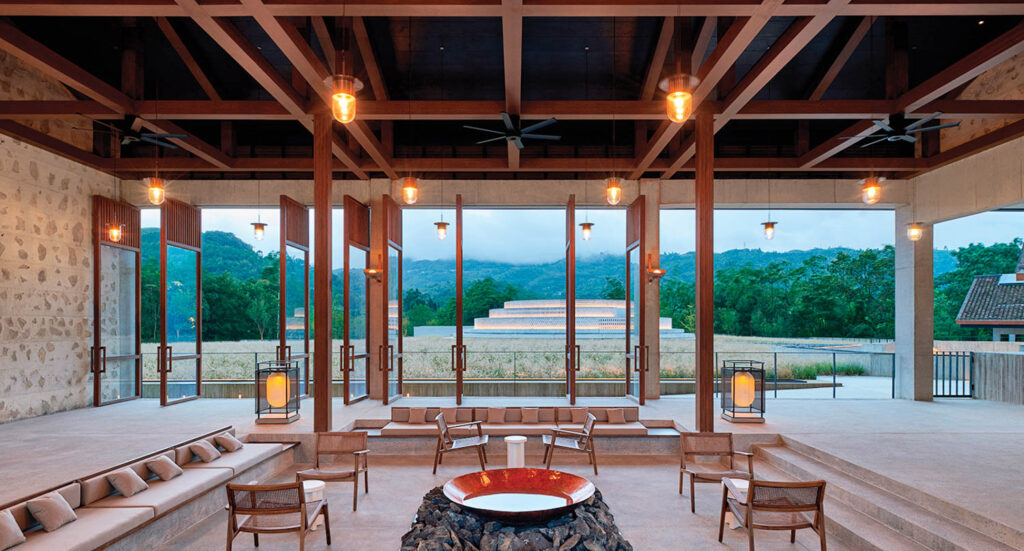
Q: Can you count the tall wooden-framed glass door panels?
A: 8